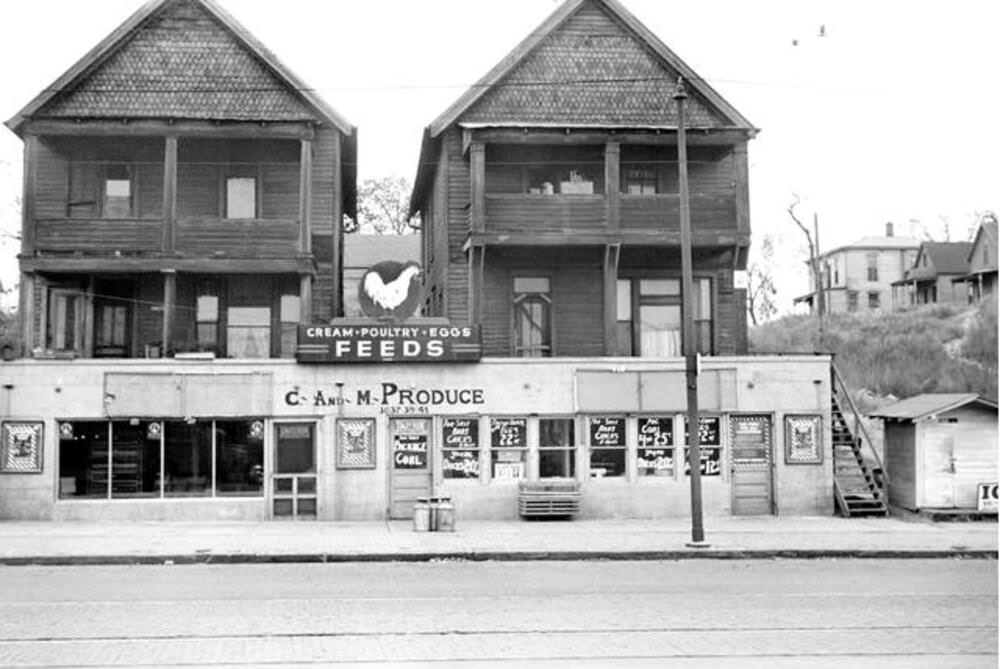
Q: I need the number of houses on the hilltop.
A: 3